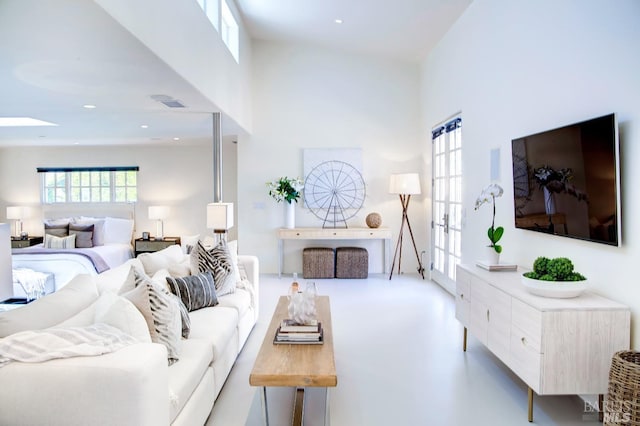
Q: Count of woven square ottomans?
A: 2